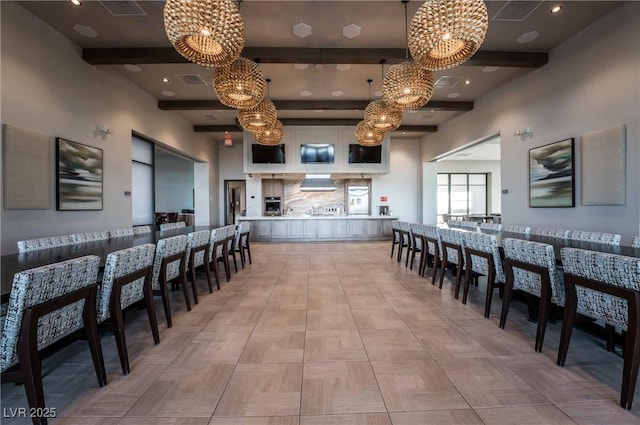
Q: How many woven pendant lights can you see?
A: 8